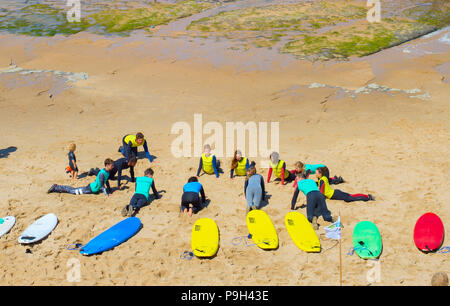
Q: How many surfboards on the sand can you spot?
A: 8